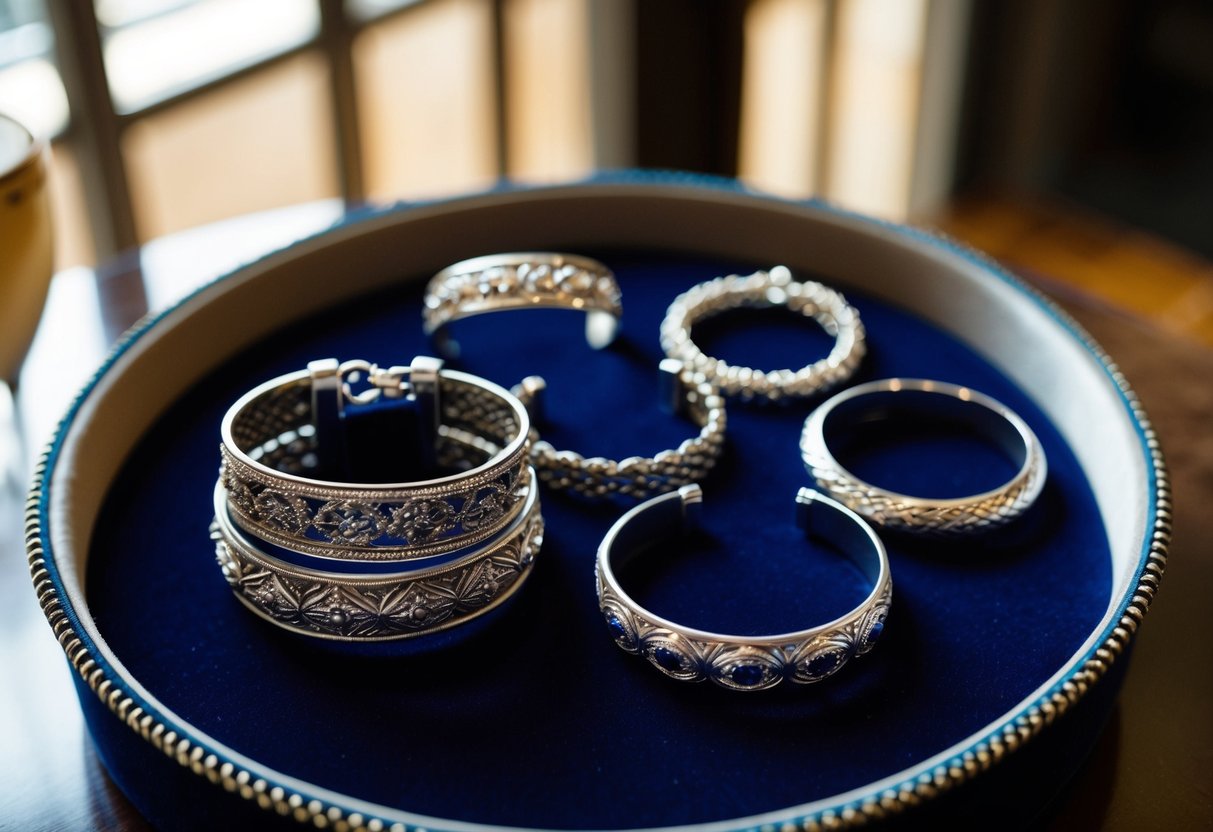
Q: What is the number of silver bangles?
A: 7